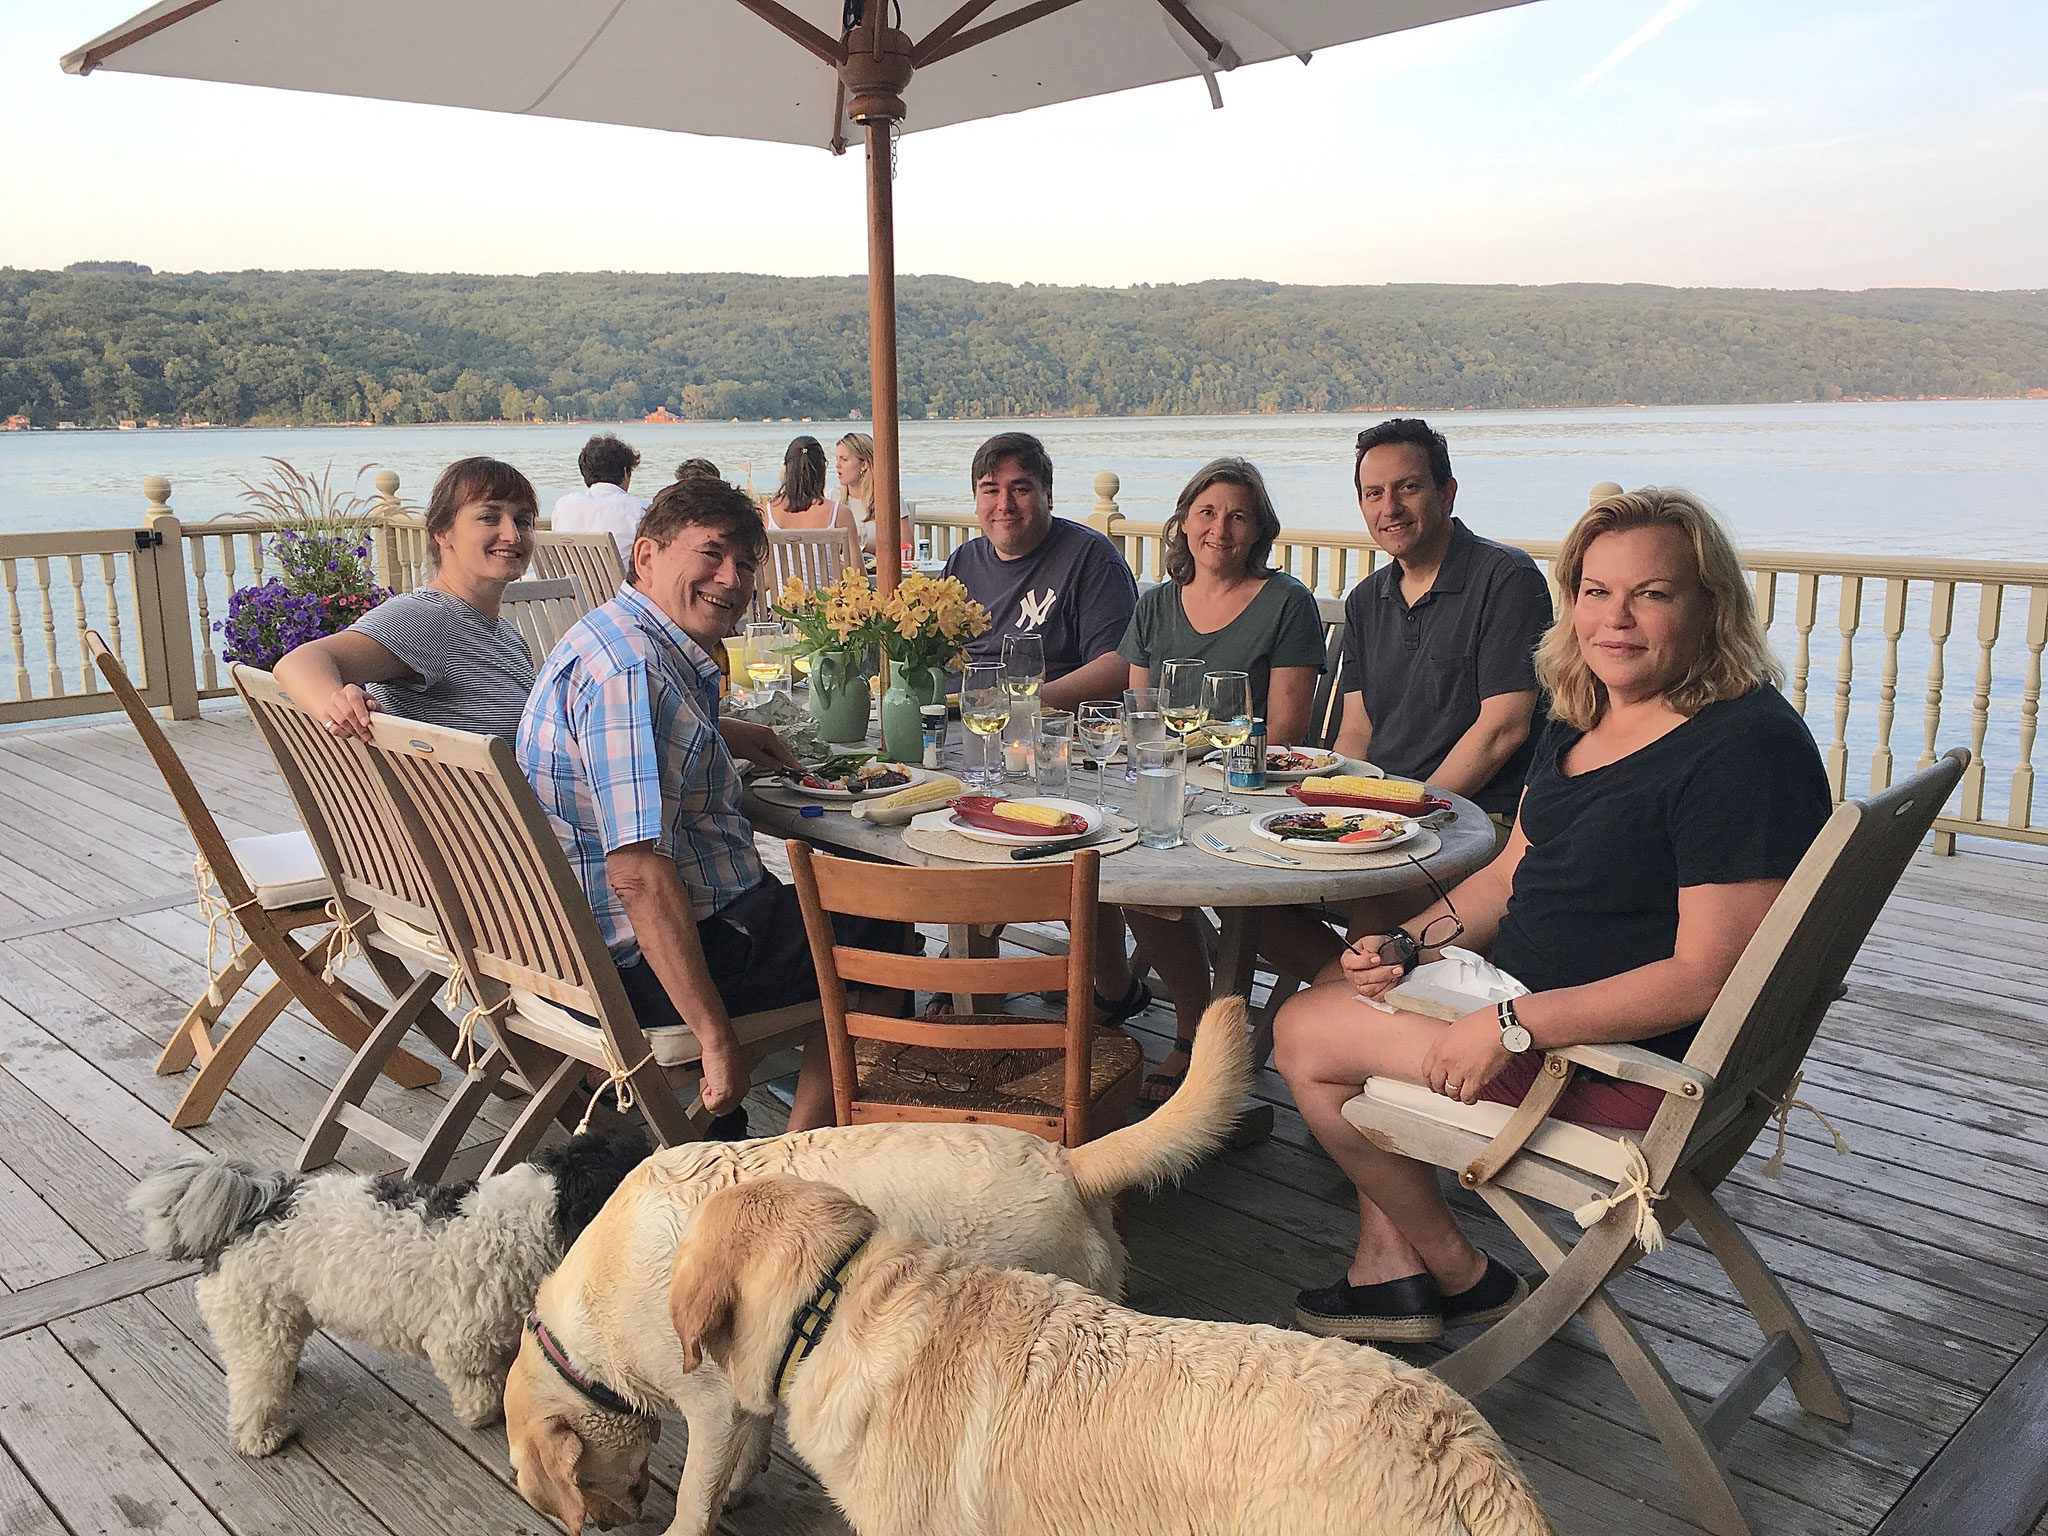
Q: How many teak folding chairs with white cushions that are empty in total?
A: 1